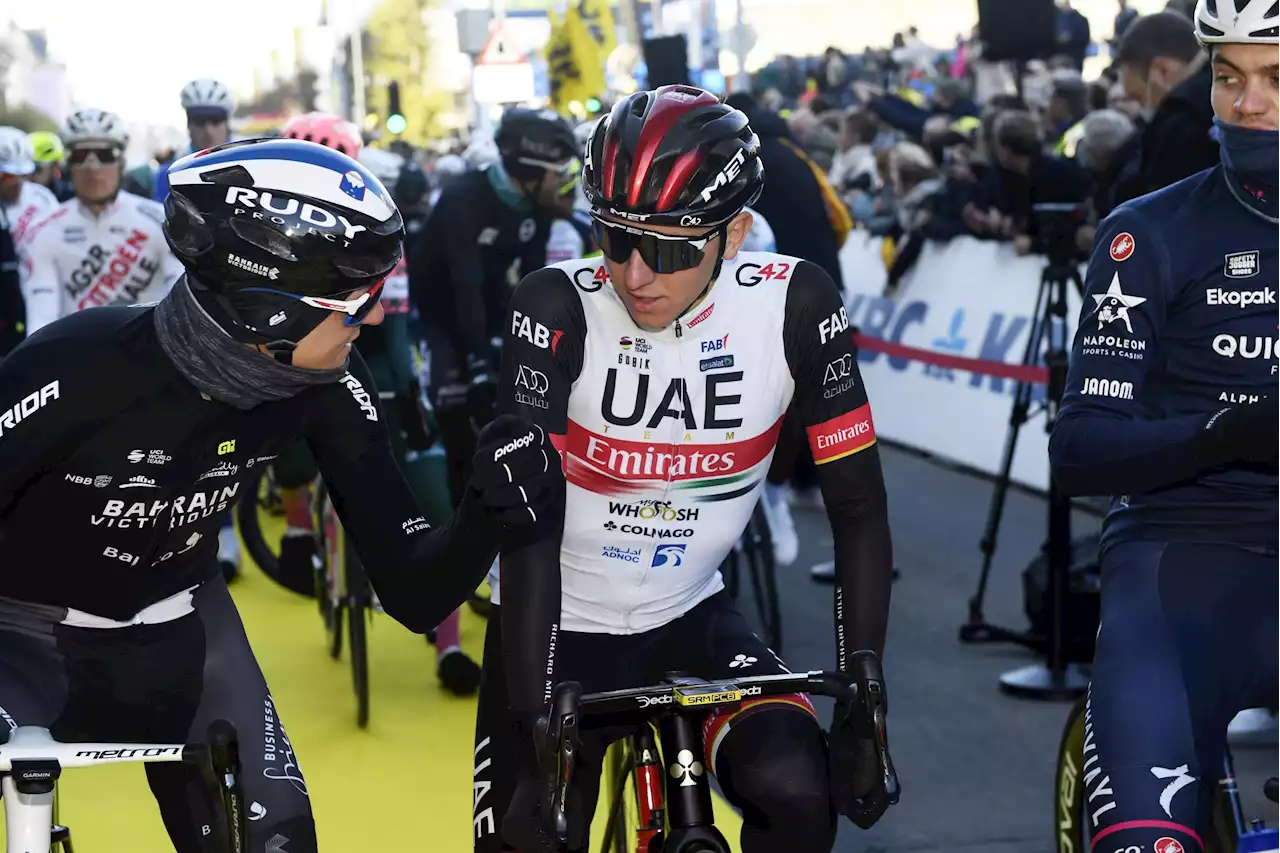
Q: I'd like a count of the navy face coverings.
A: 1